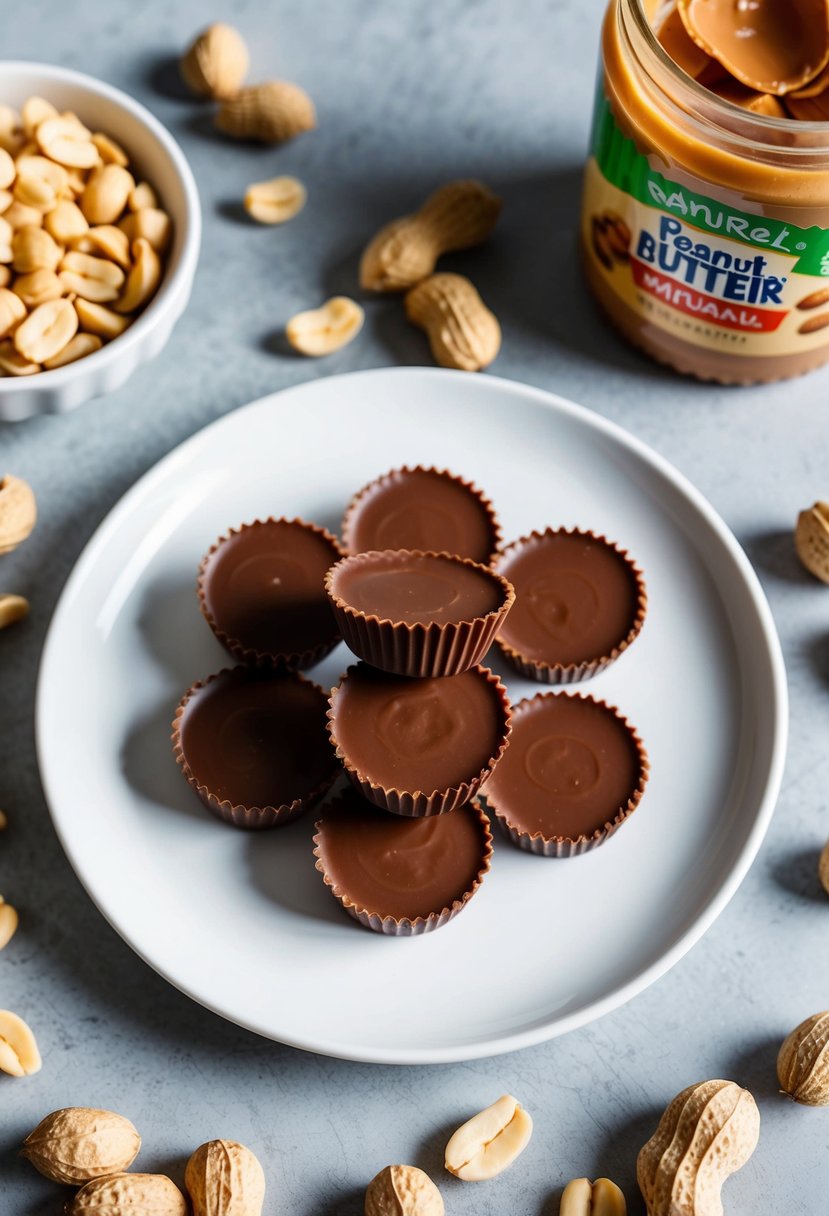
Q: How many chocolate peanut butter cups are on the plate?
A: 8